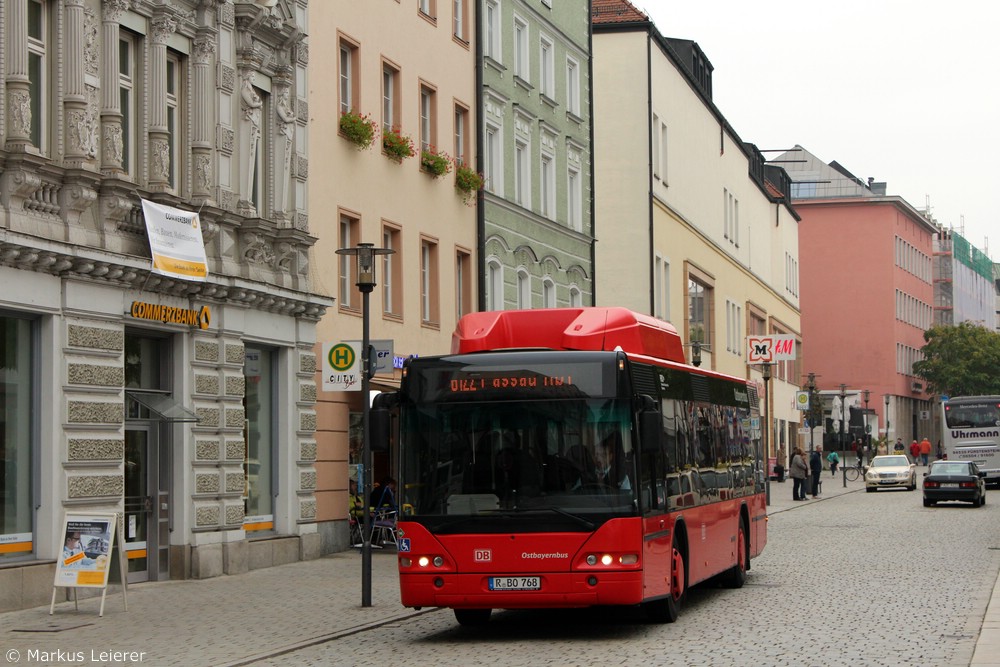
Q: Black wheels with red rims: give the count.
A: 2